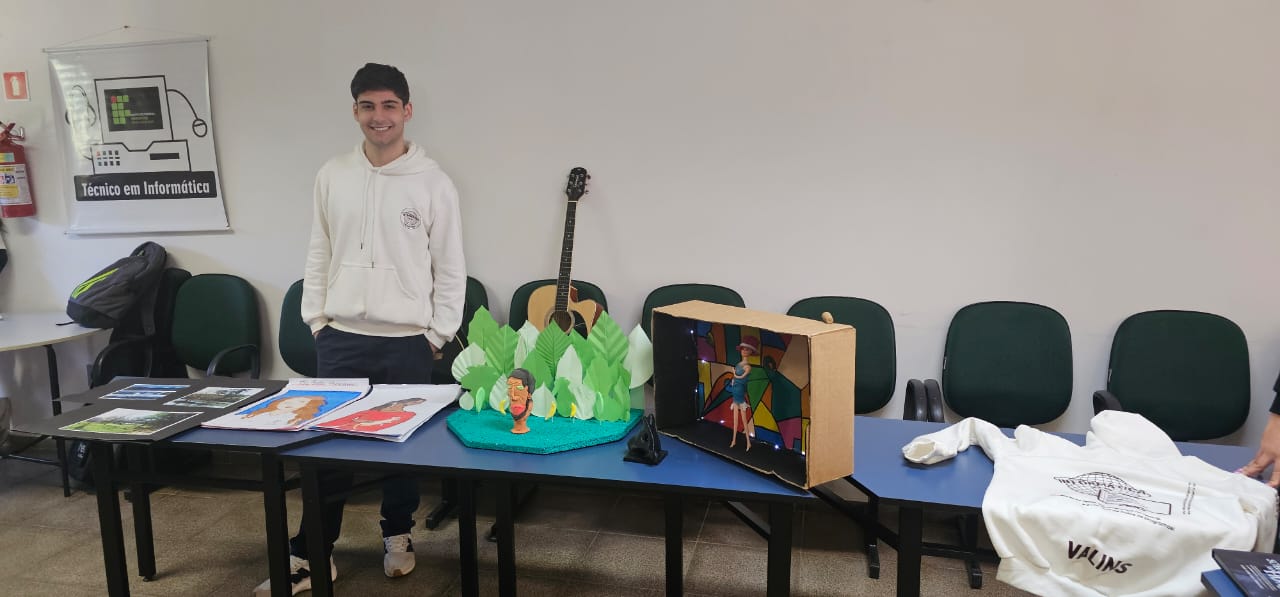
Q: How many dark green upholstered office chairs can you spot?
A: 9